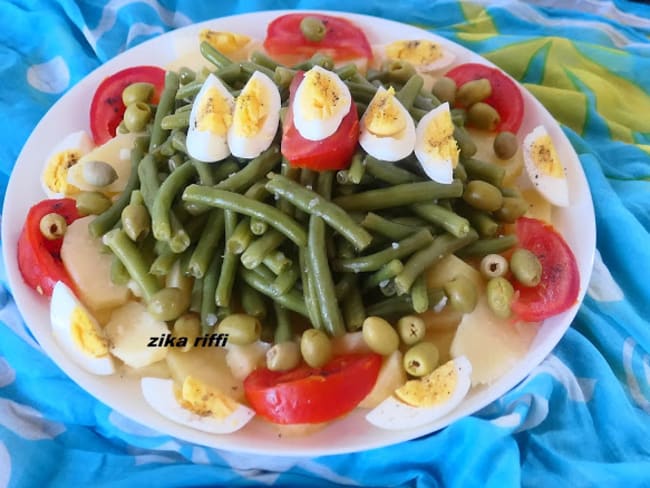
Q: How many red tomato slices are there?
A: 7